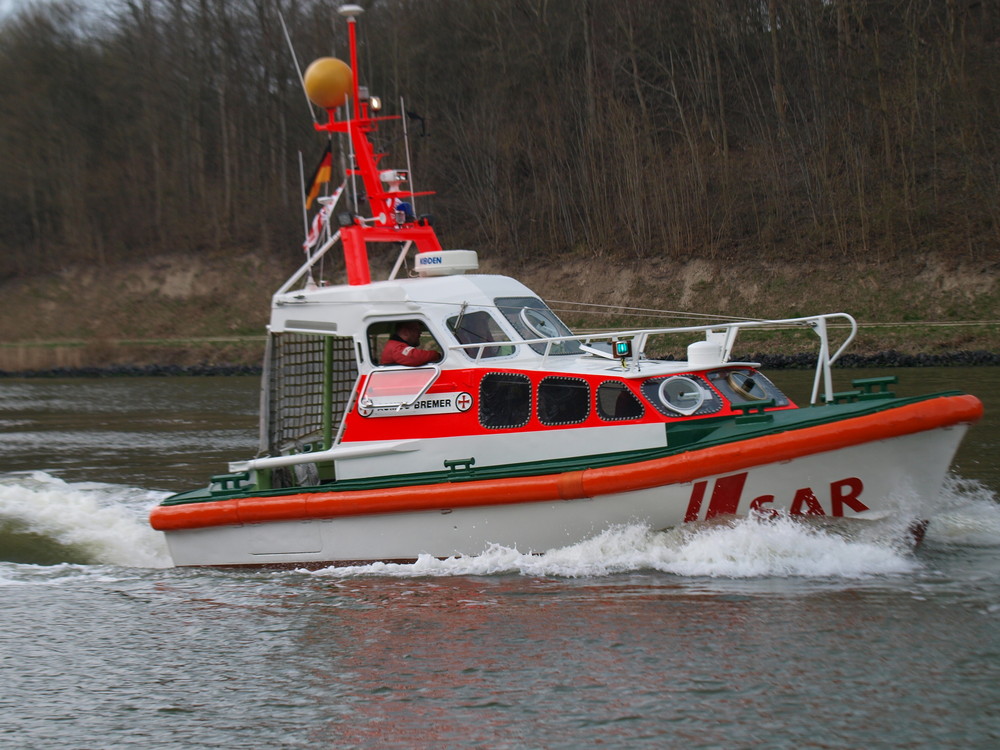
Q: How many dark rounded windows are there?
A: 3